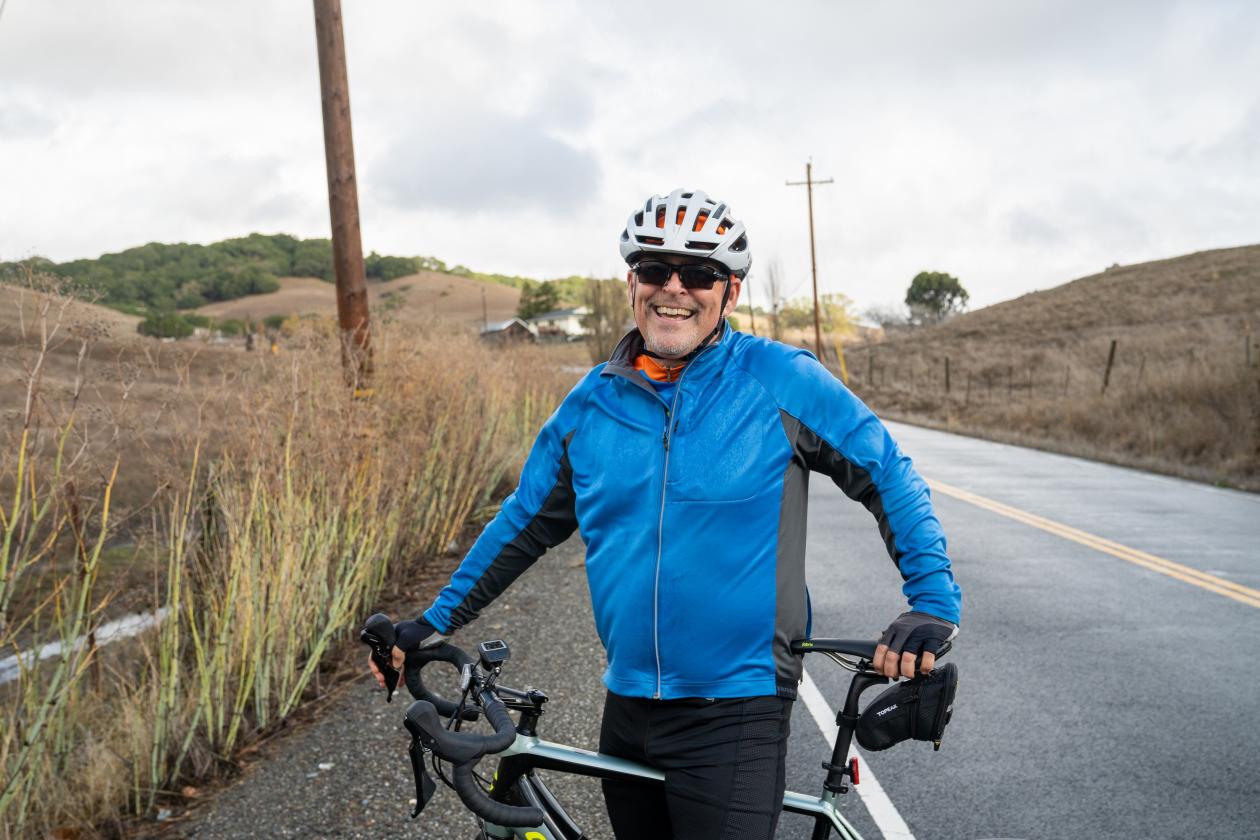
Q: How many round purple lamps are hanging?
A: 0